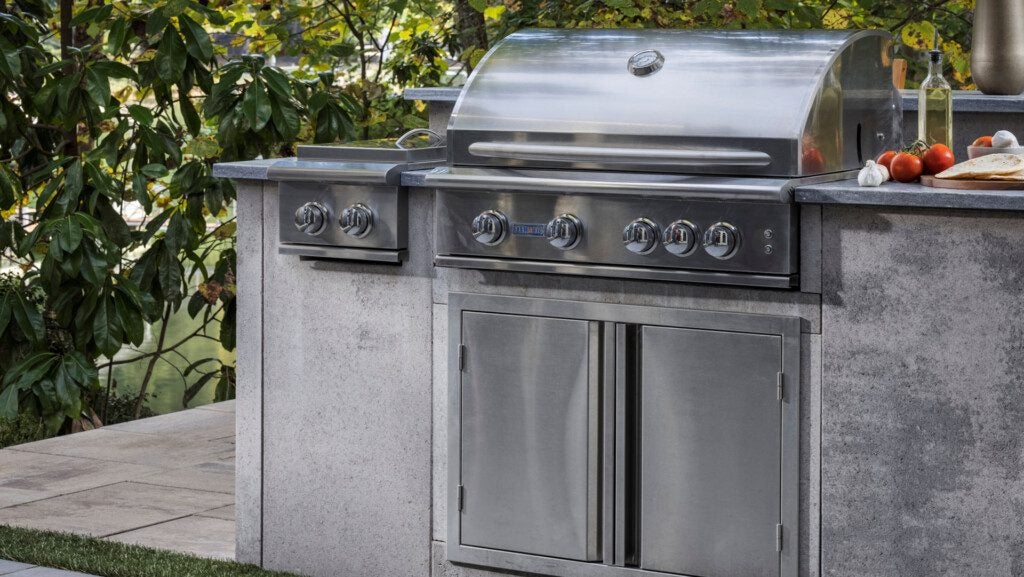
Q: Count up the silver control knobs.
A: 7